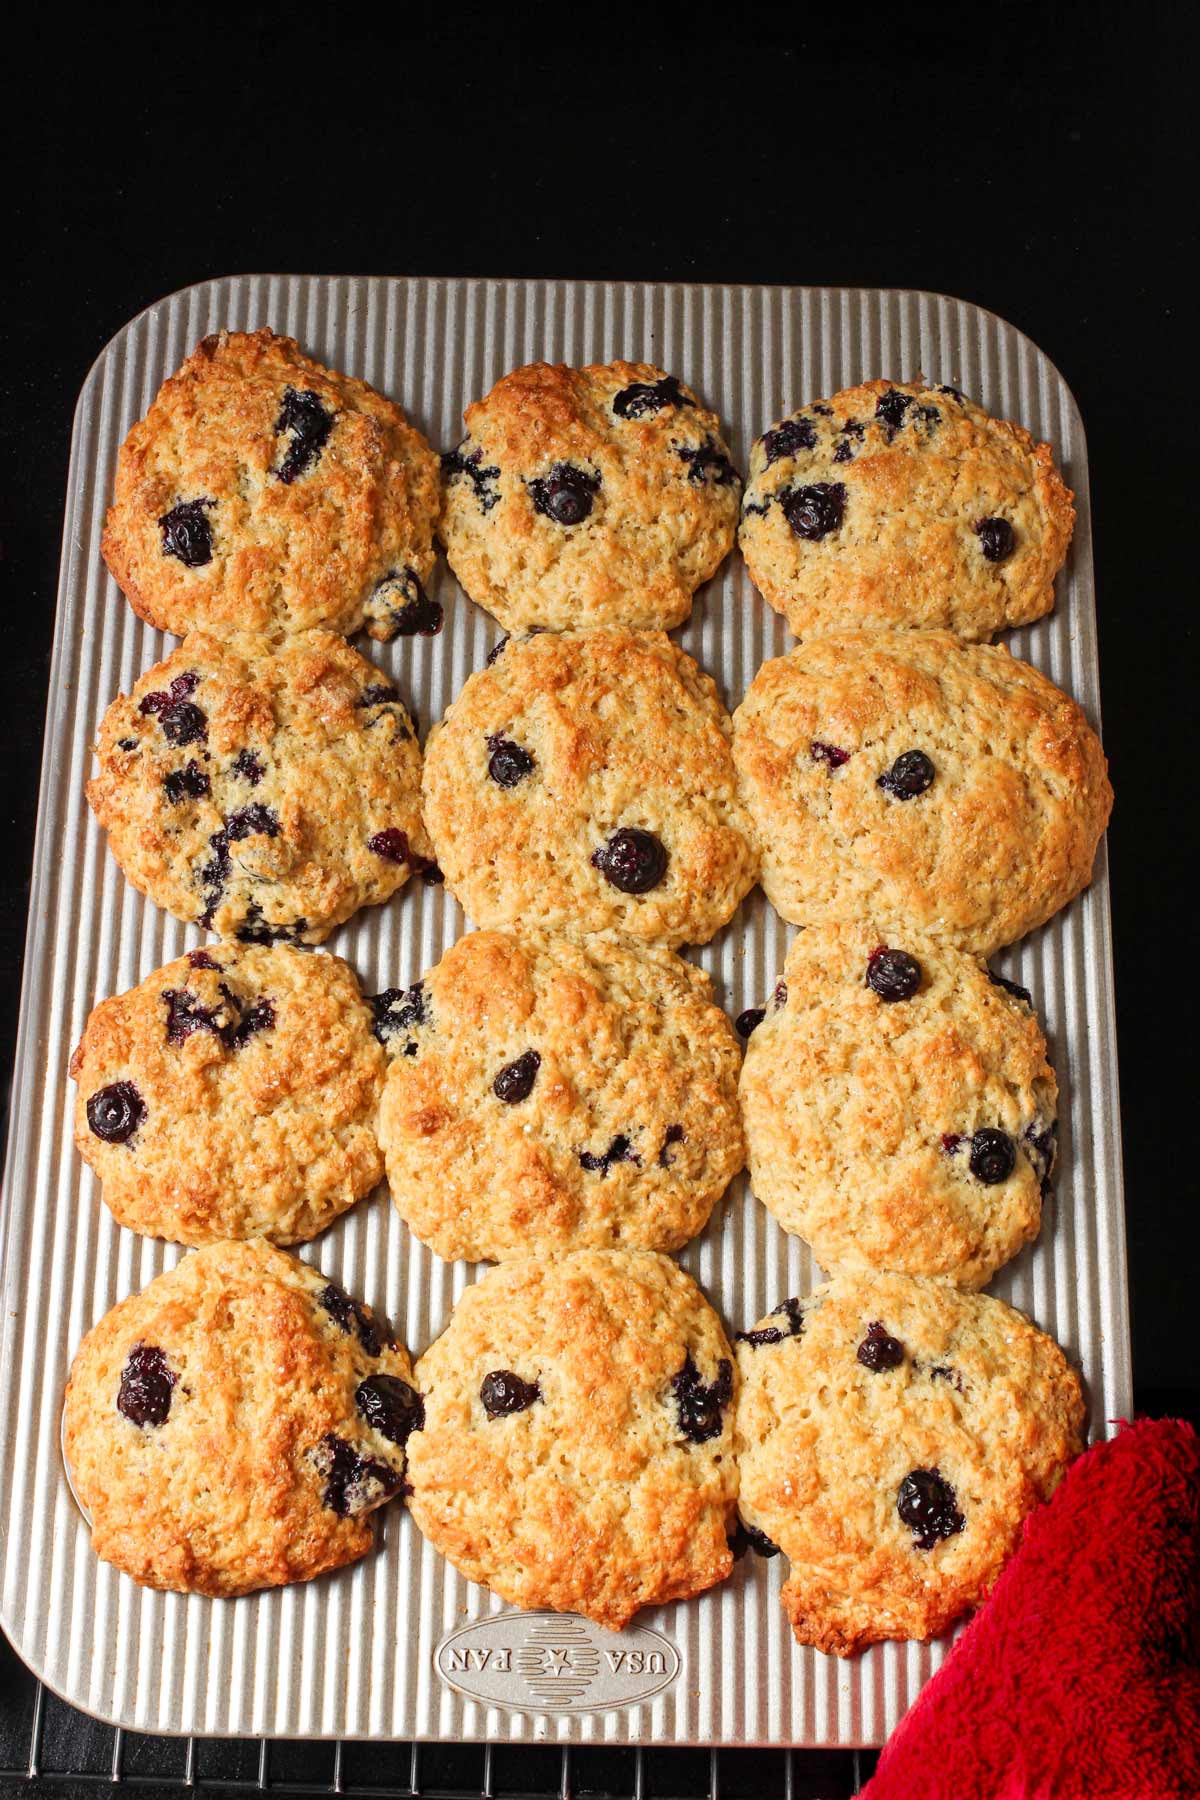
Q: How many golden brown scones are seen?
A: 12